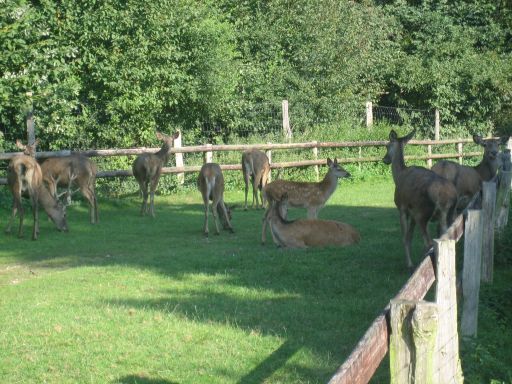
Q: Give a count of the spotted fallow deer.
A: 1